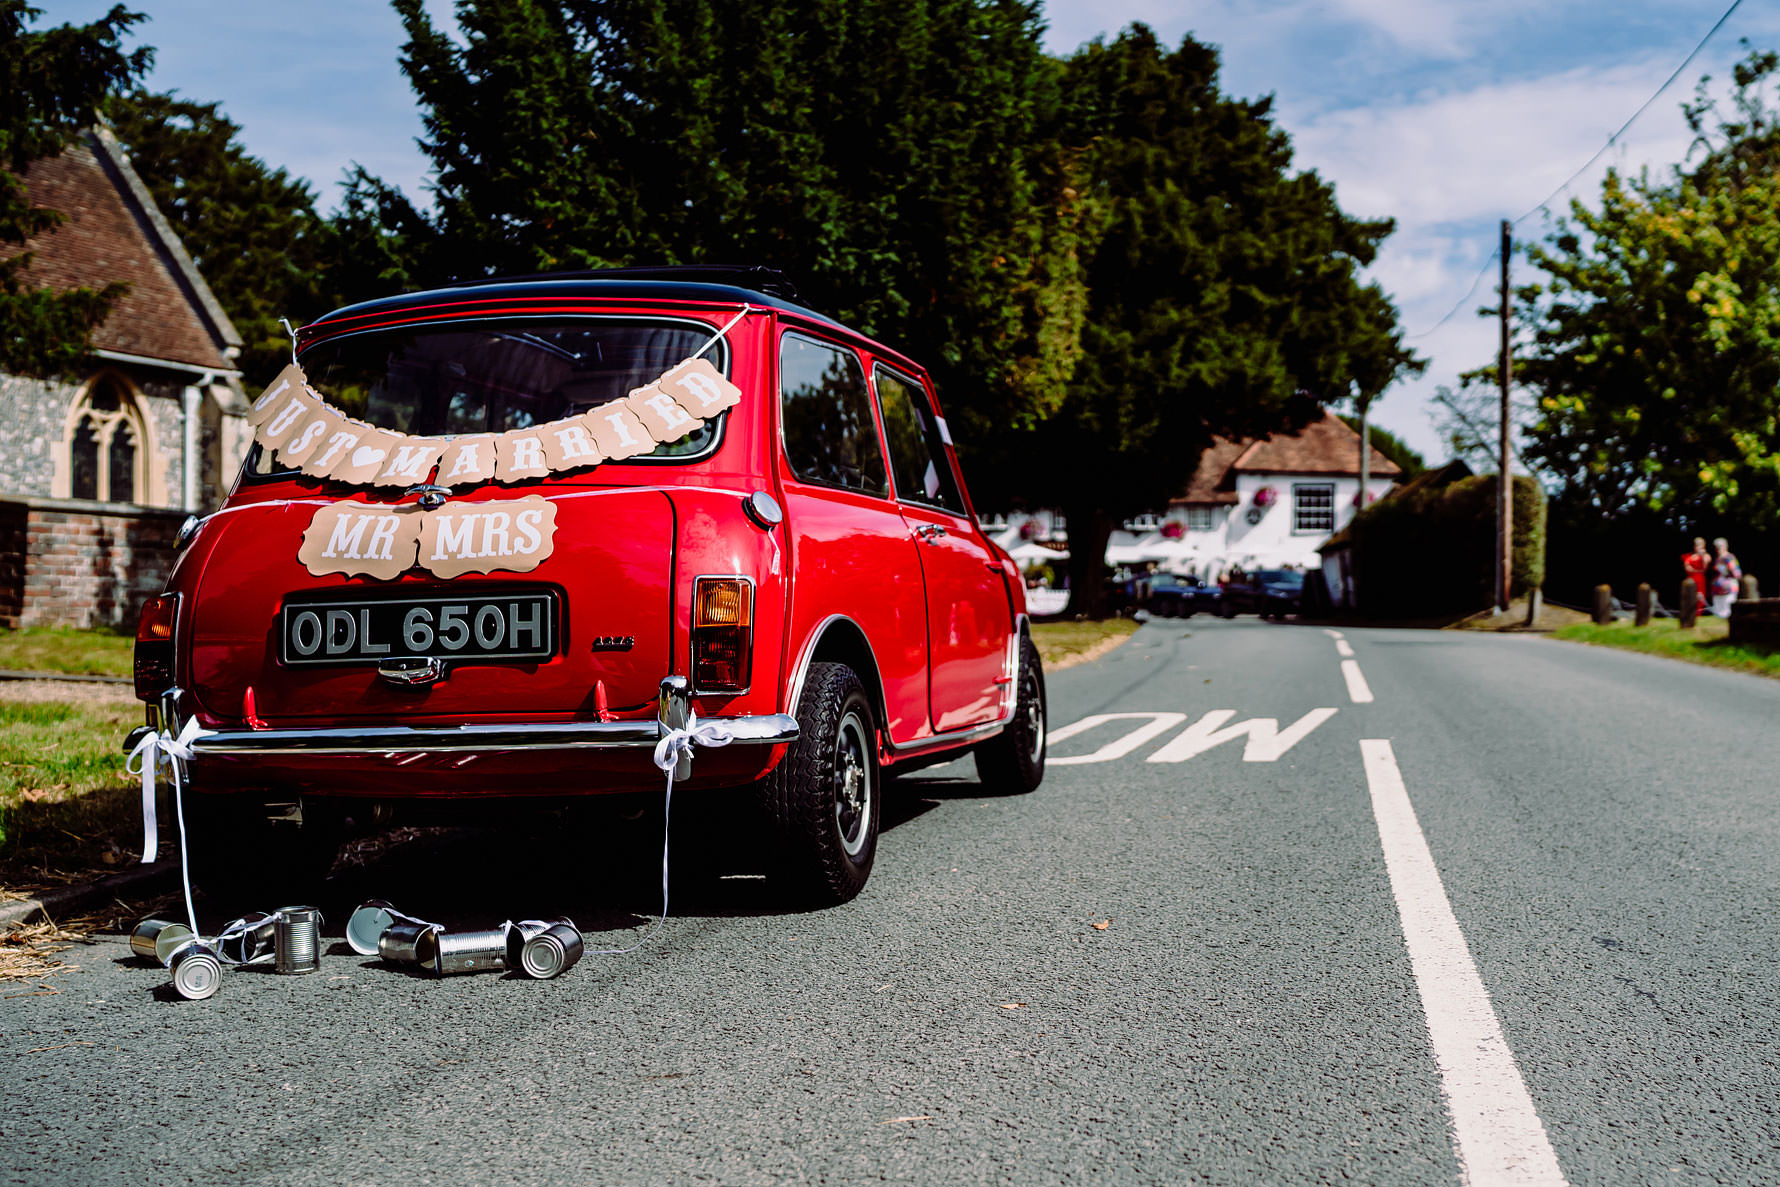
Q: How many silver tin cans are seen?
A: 9